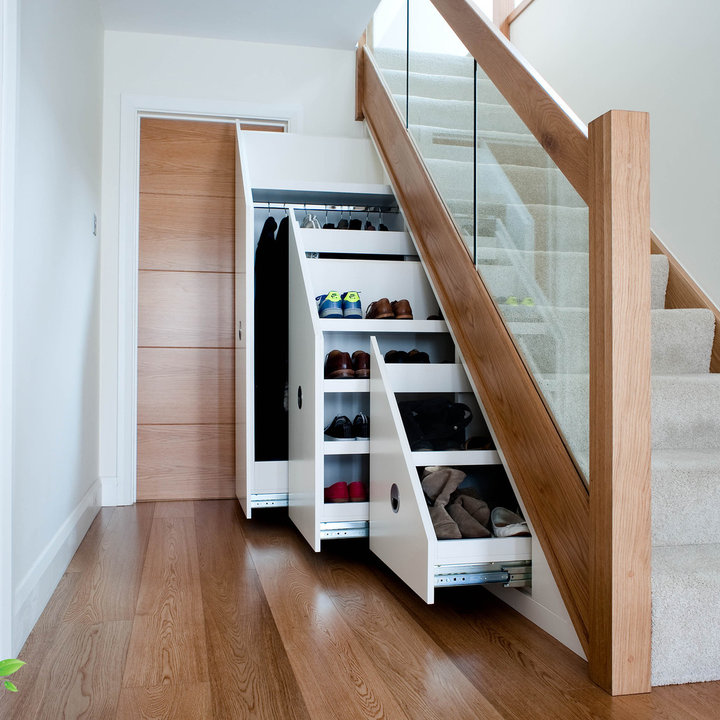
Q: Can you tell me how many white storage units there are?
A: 3